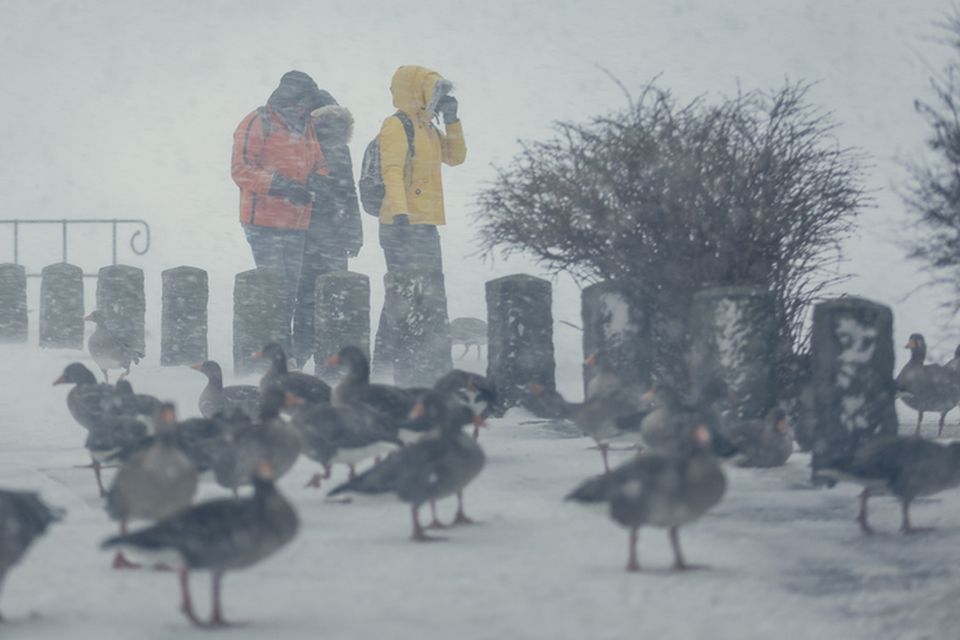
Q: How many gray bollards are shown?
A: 11